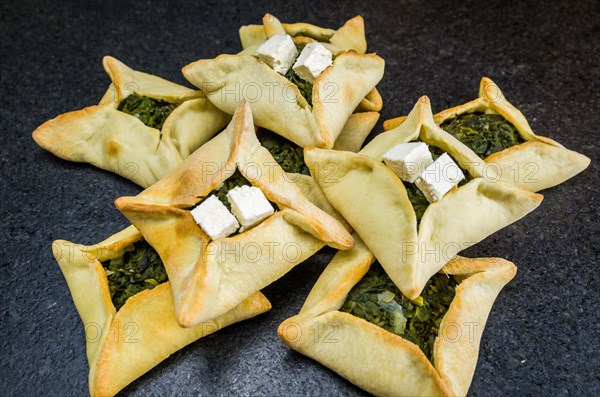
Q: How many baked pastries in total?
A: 9